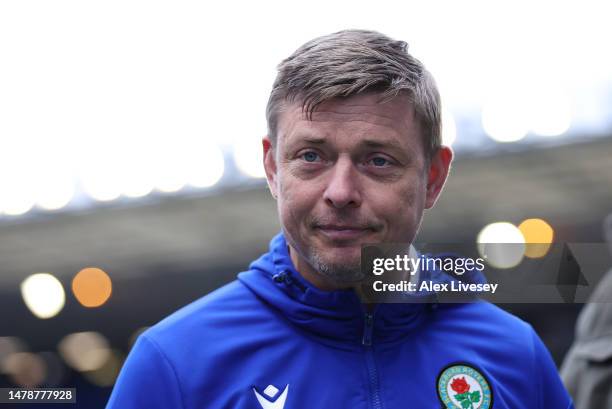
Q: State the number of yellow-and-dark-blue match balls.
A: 0